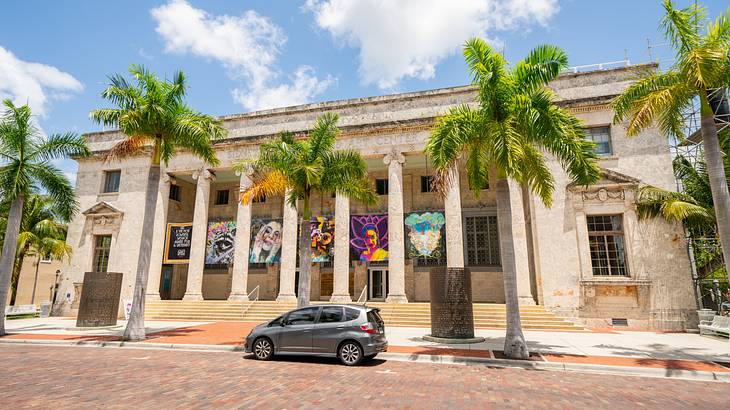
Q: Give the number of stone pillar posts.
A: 8